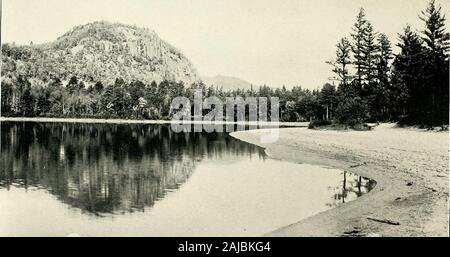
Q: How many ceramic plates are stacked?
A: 0